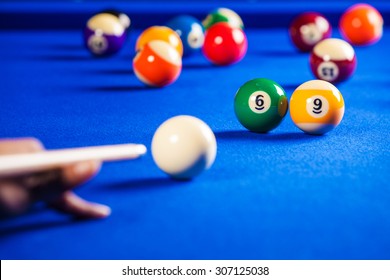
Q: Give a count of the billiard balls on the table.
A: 13